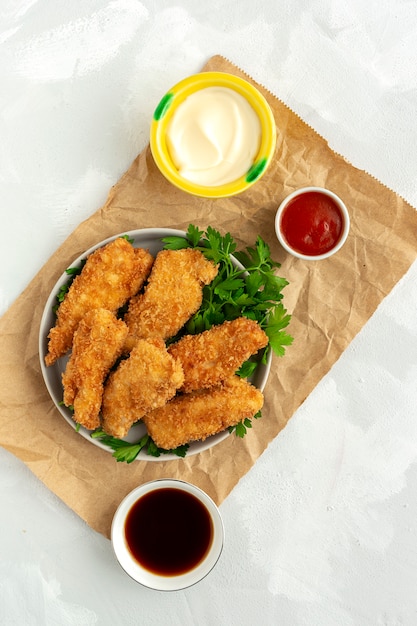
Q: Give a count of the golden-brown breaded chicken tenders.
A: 6